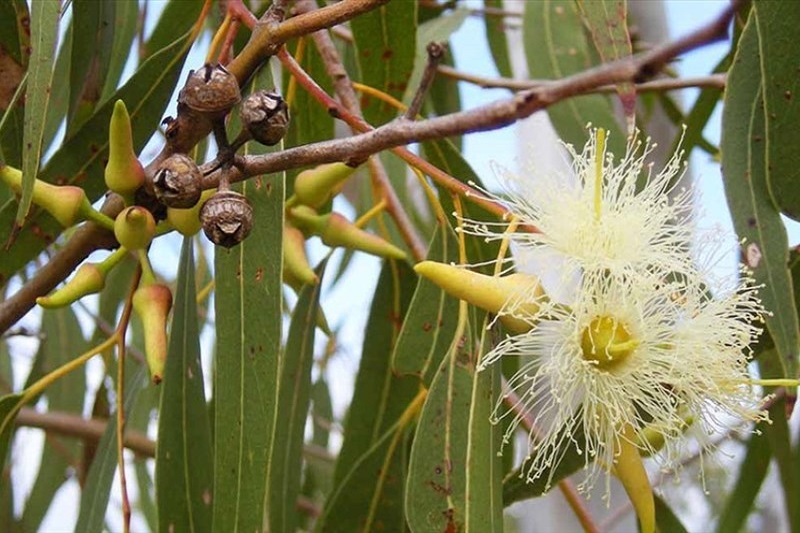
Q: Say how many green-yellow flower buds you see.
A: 11